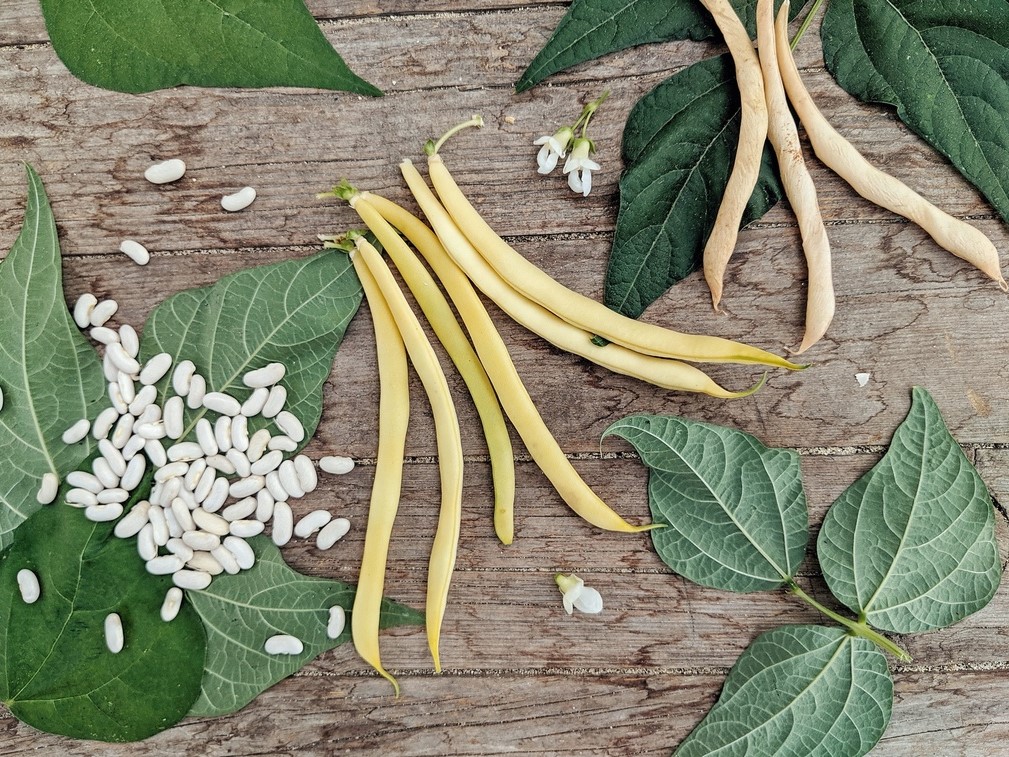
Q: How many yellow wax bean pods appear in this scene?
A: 6